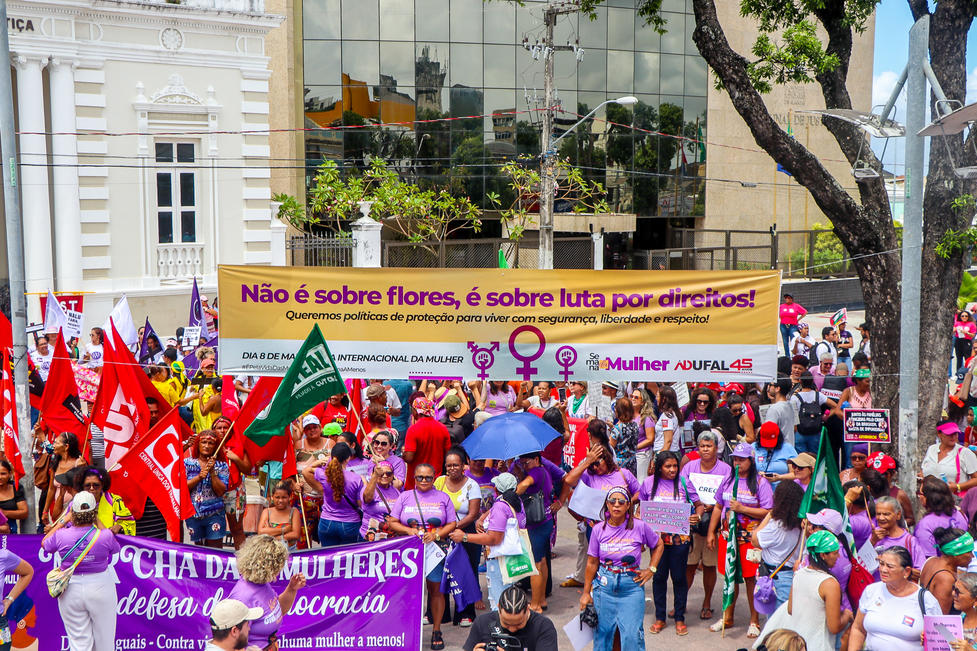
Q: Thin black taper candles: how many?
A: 0